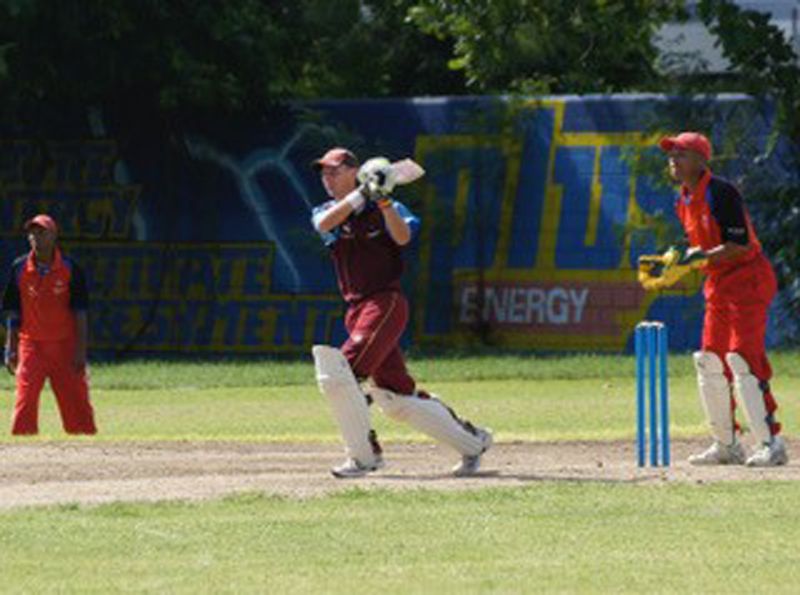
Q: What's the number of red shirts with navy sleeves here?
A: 2